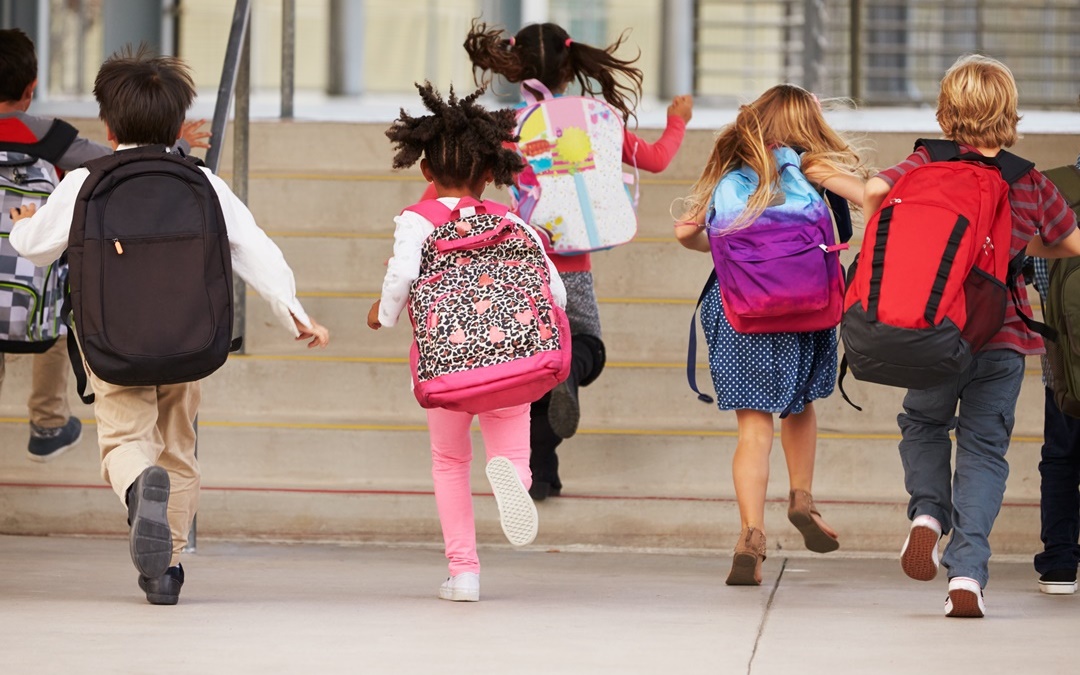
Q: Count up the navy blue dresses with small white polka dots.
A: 1